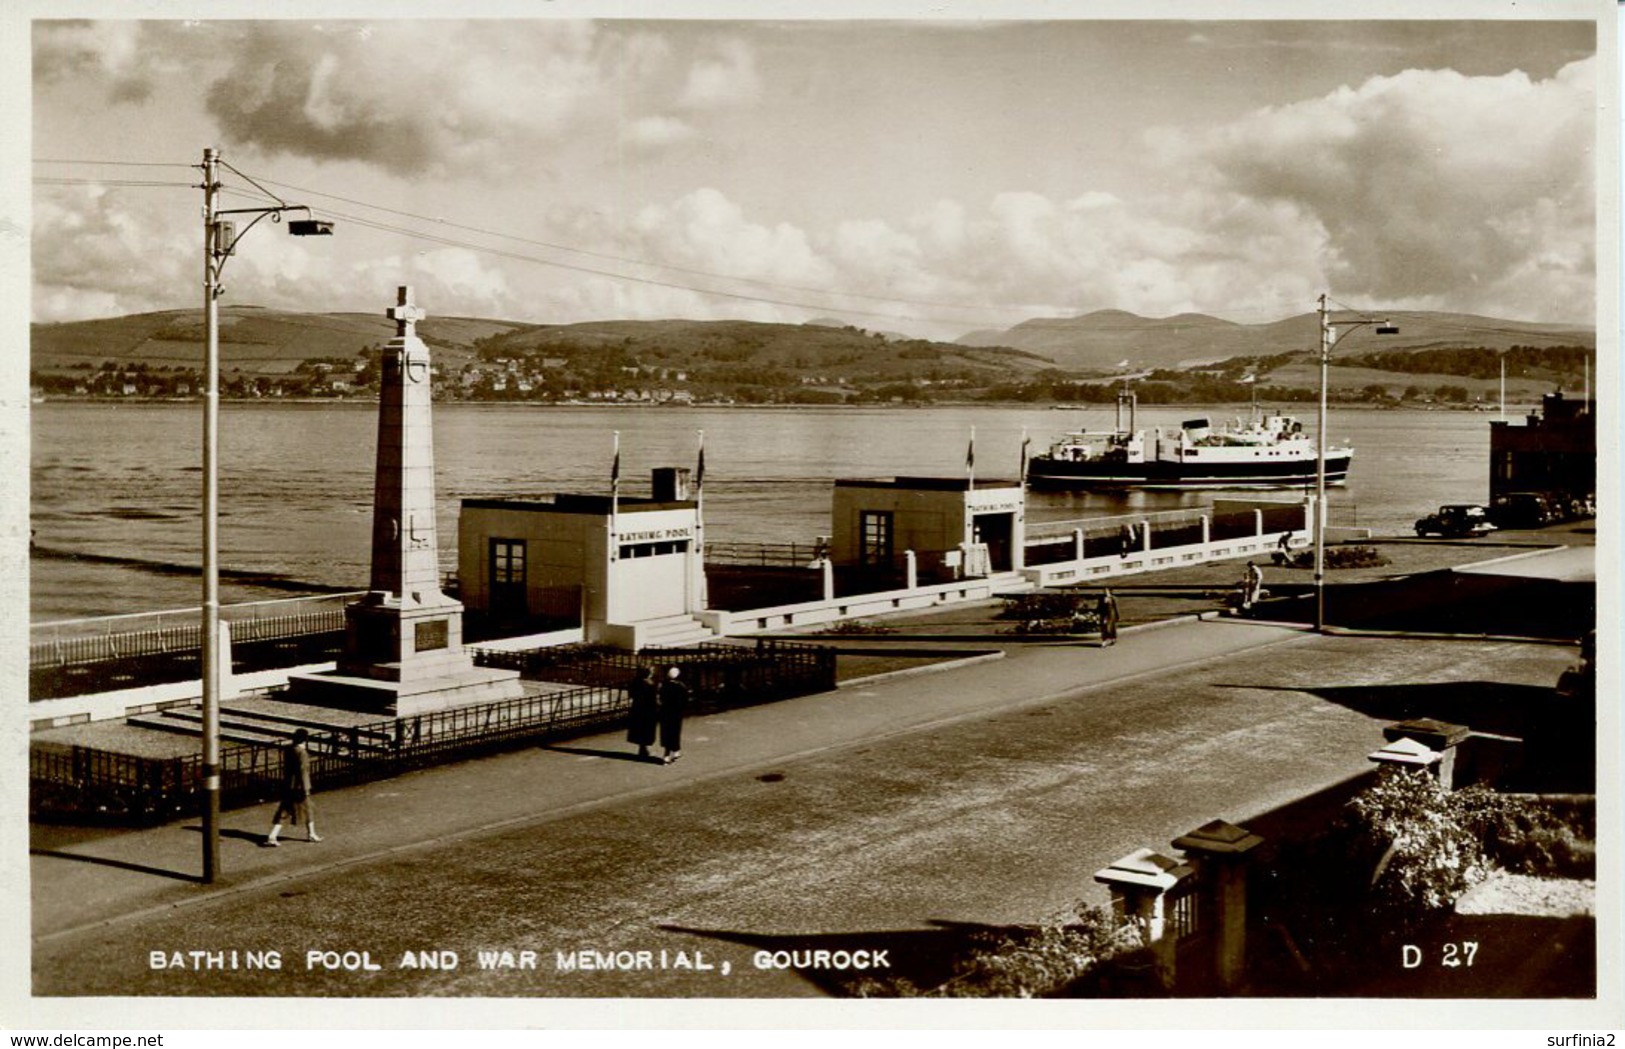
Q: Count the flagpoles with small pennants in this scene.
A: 4